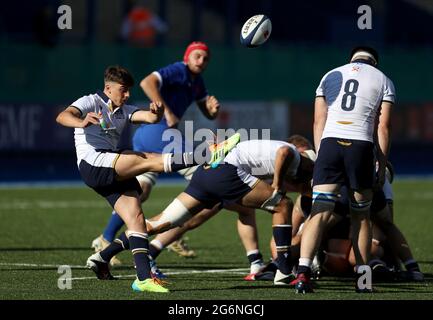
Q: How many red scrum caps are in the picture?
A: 1